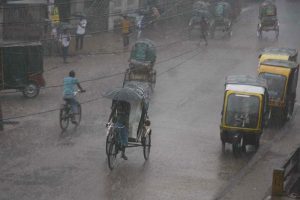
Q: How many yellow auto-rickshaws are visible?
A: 3